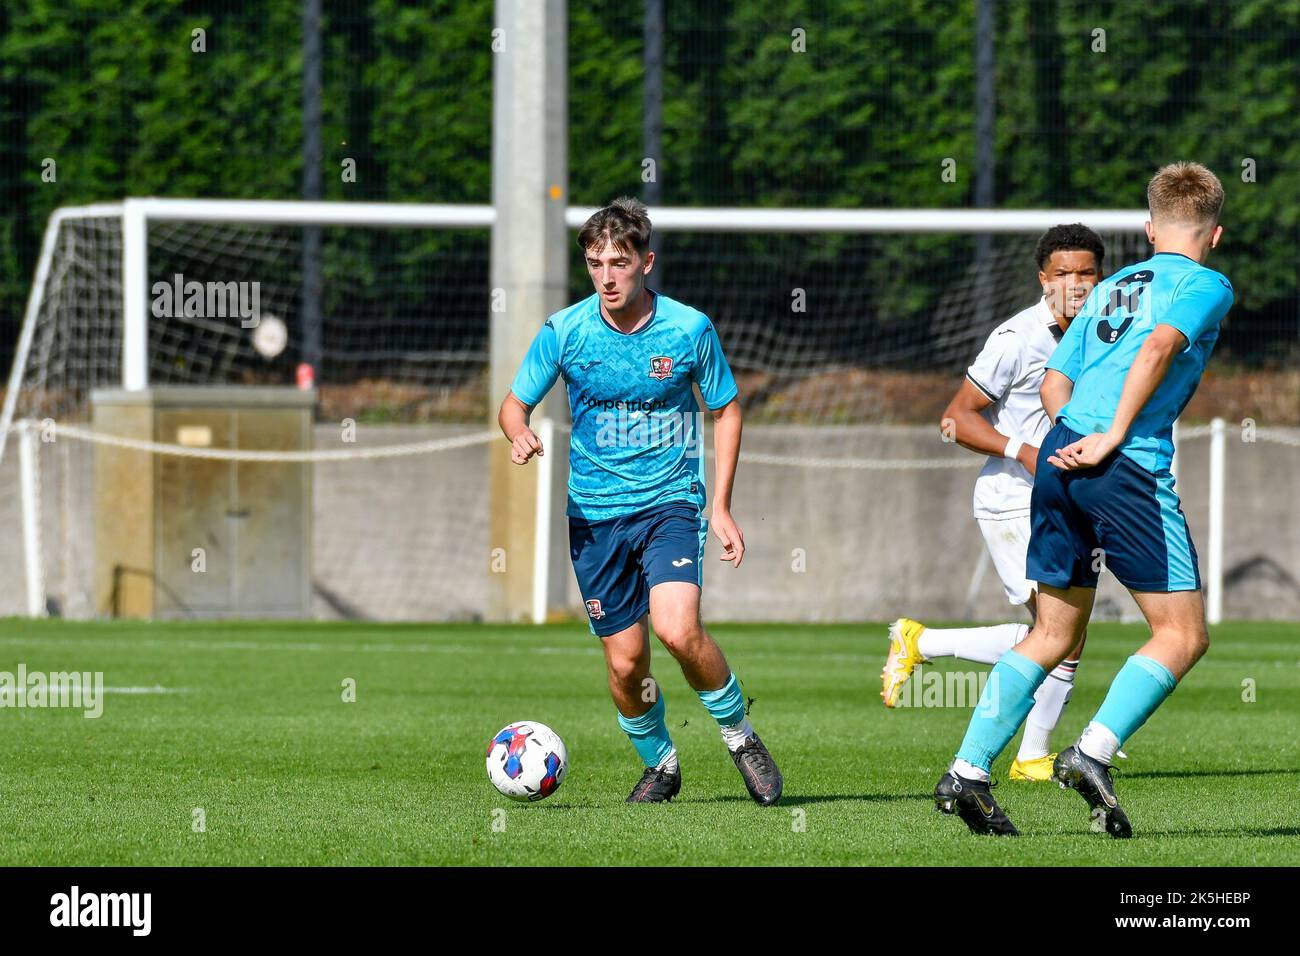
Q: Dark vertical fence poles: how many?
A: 3